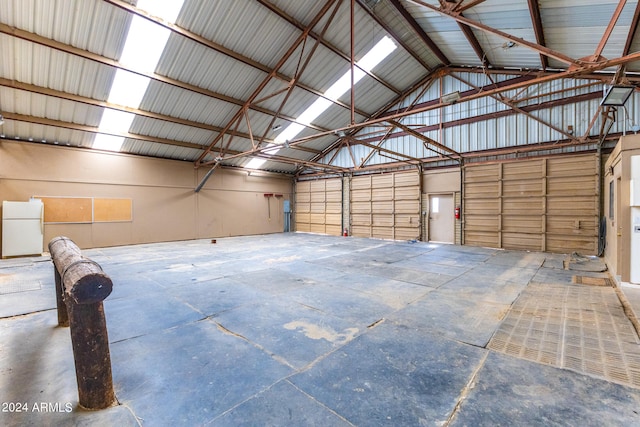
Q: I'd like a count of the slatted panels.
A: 3